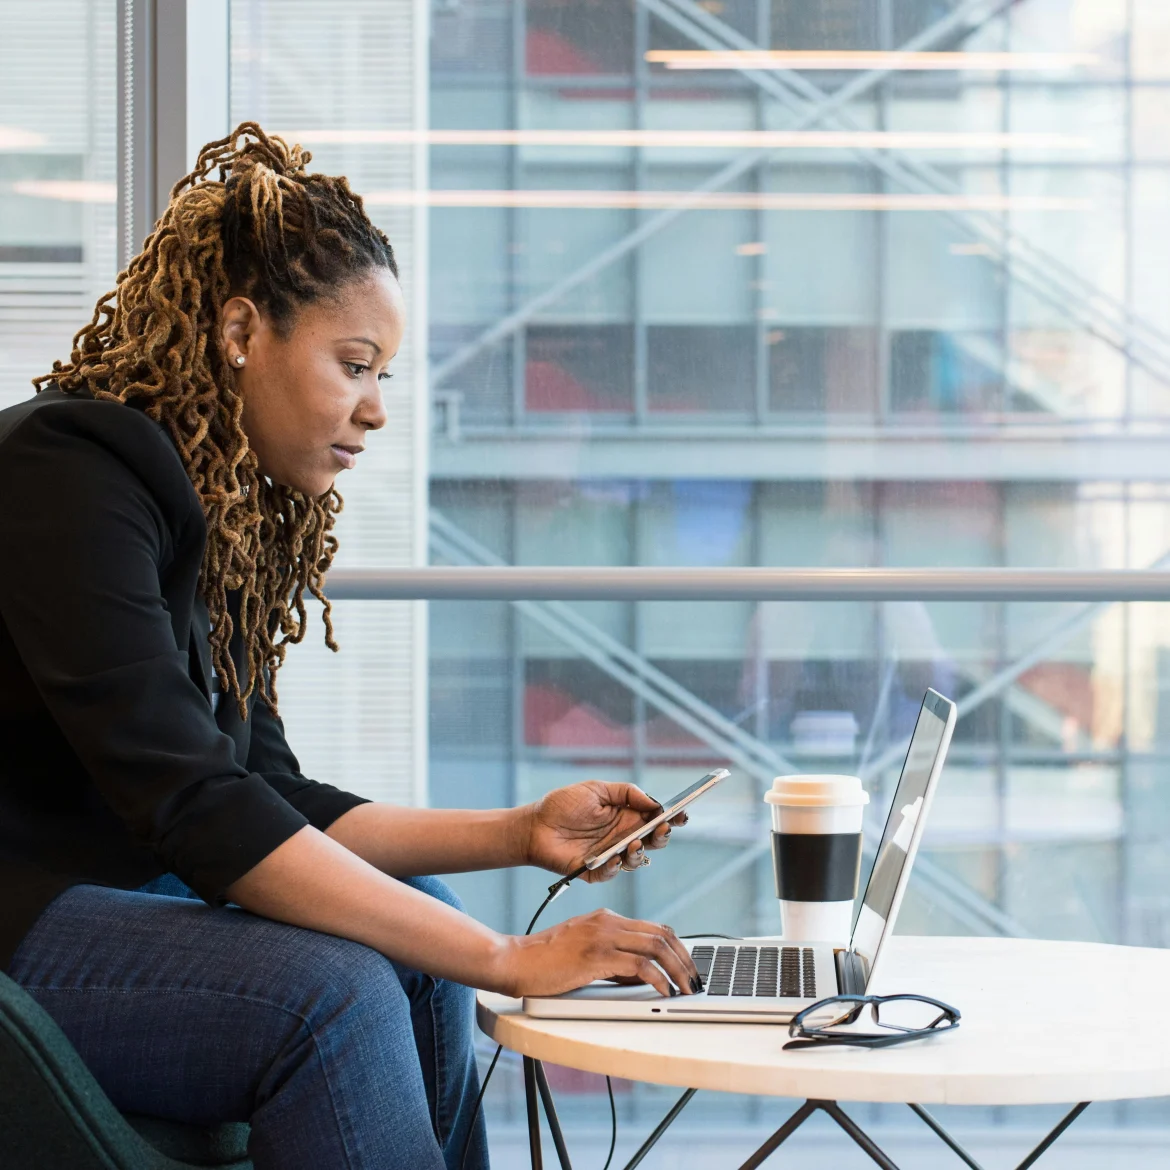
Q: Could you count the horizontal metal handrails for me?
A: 1